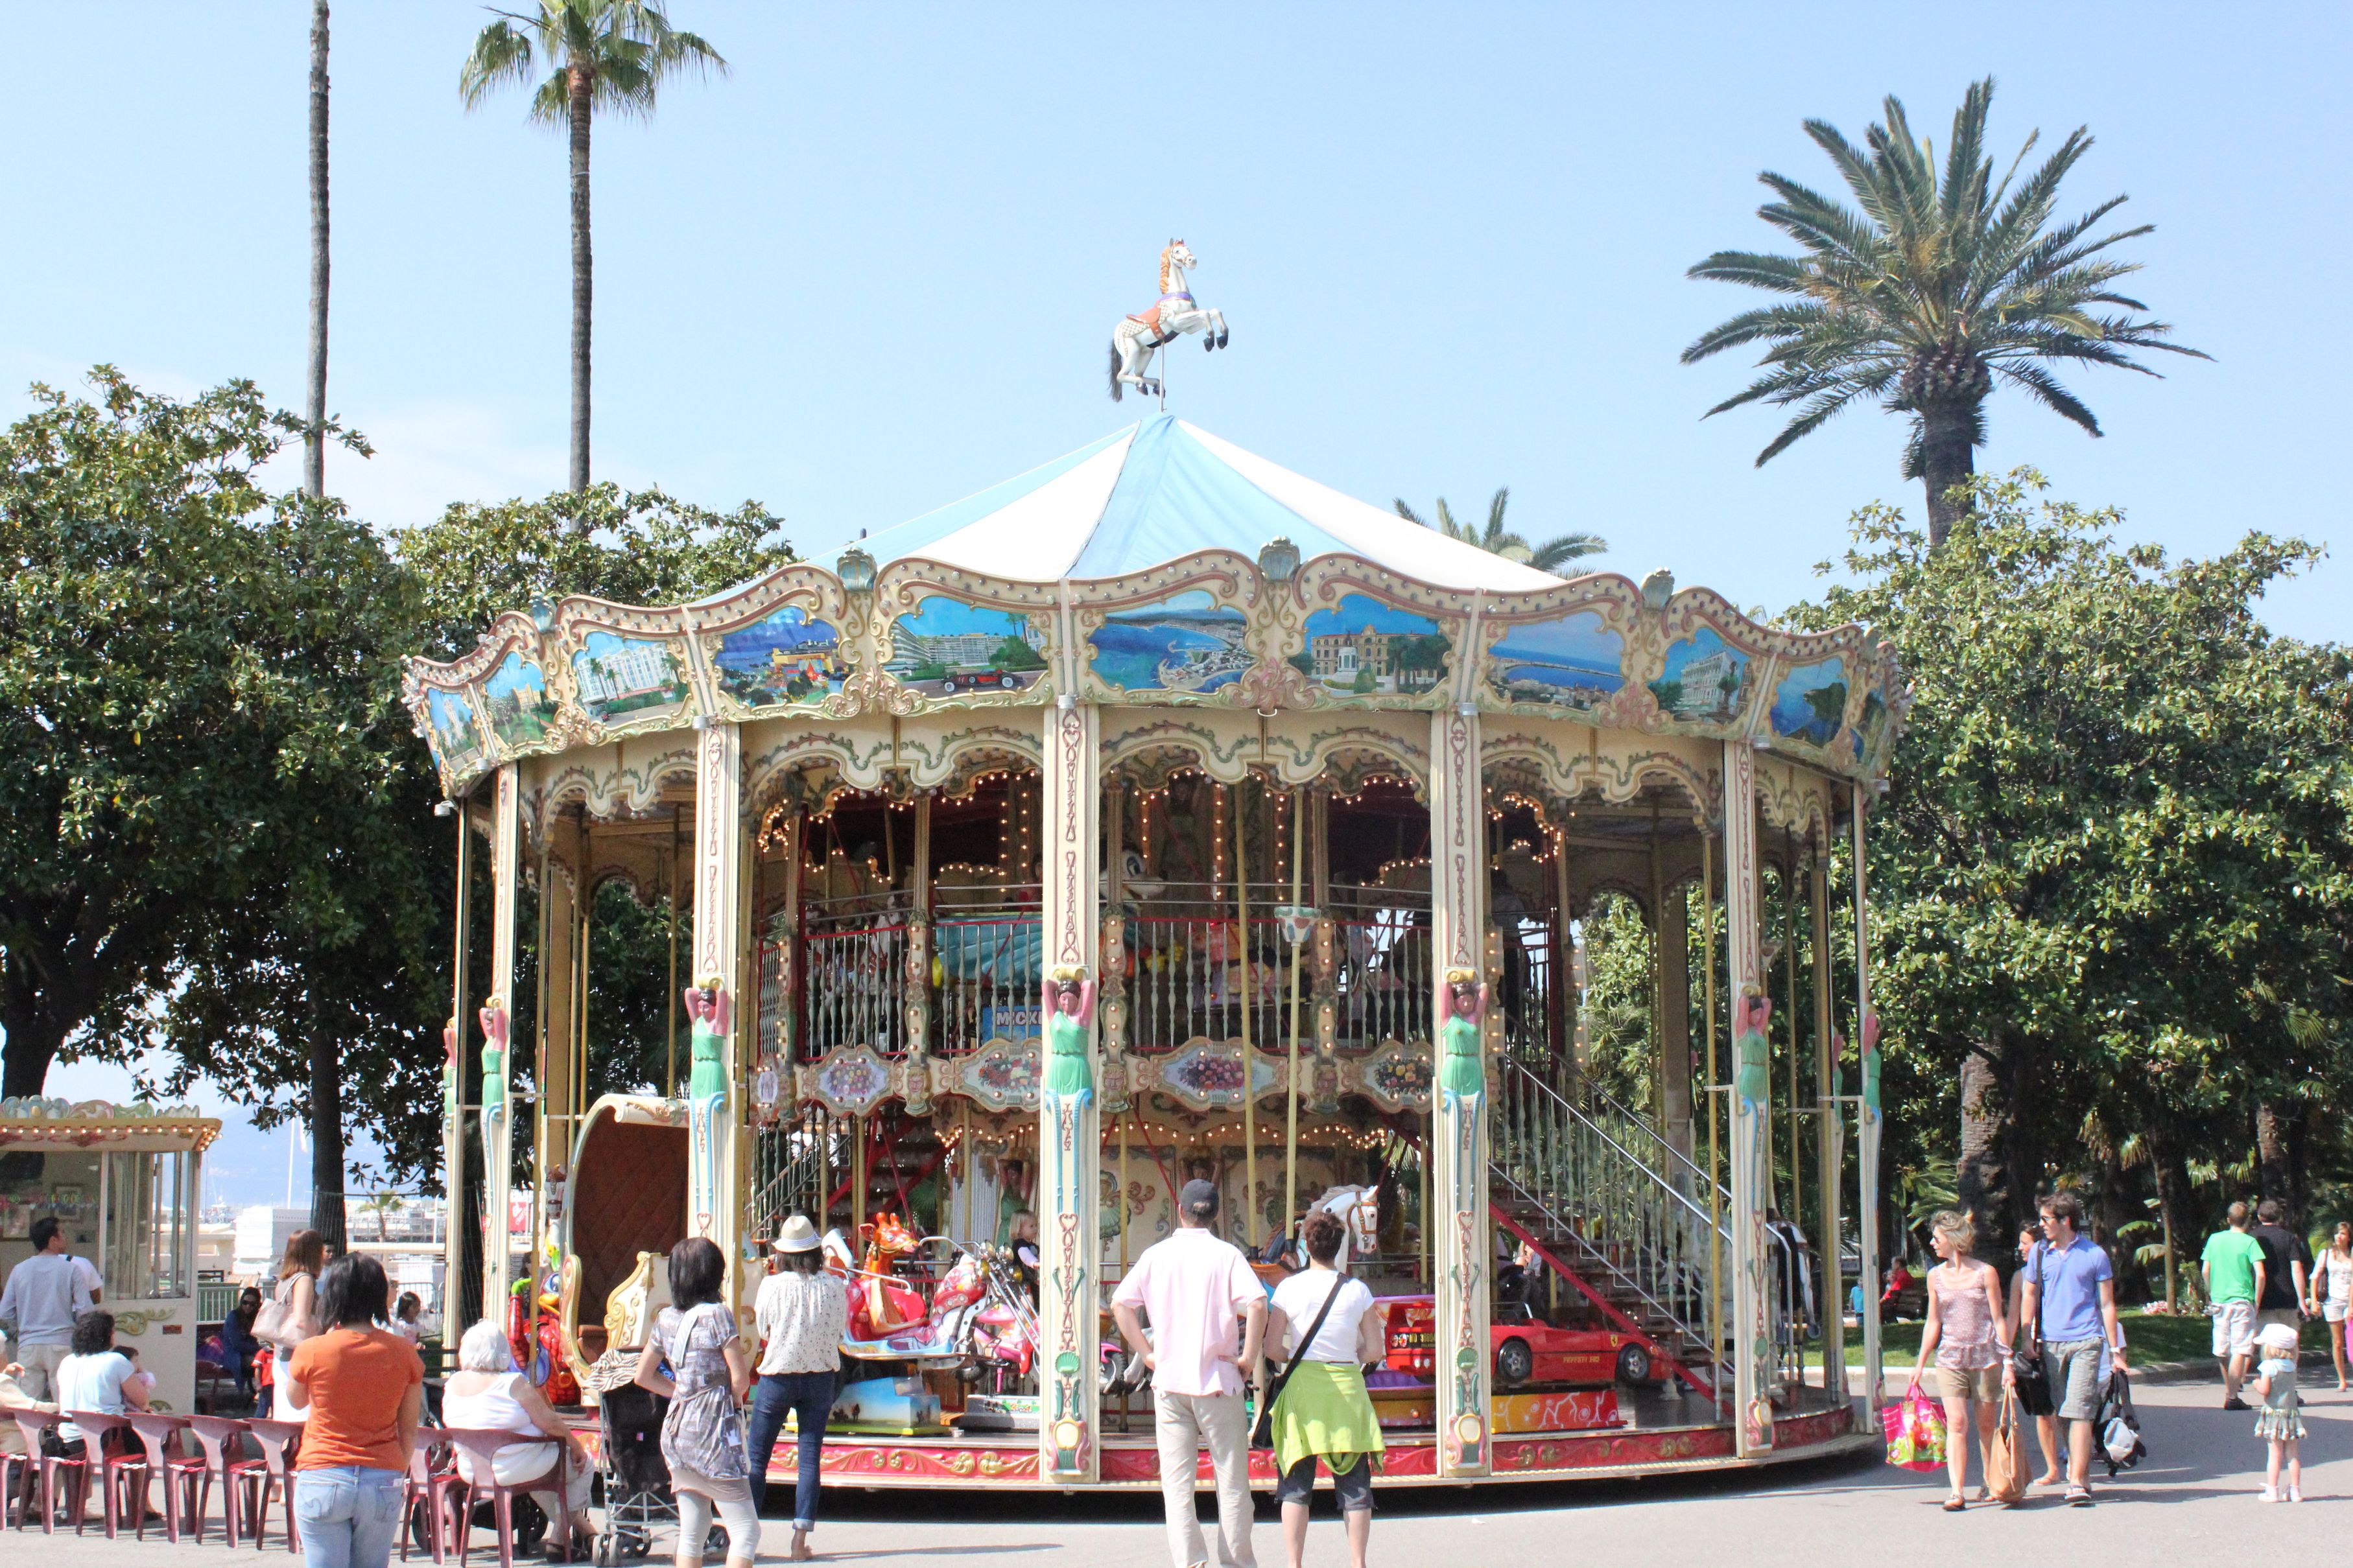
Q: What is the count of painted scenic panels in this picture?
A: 11